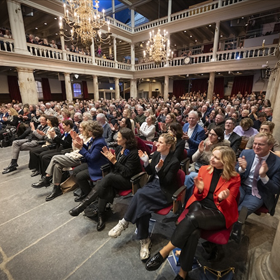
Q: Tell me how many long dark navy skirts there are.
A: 1